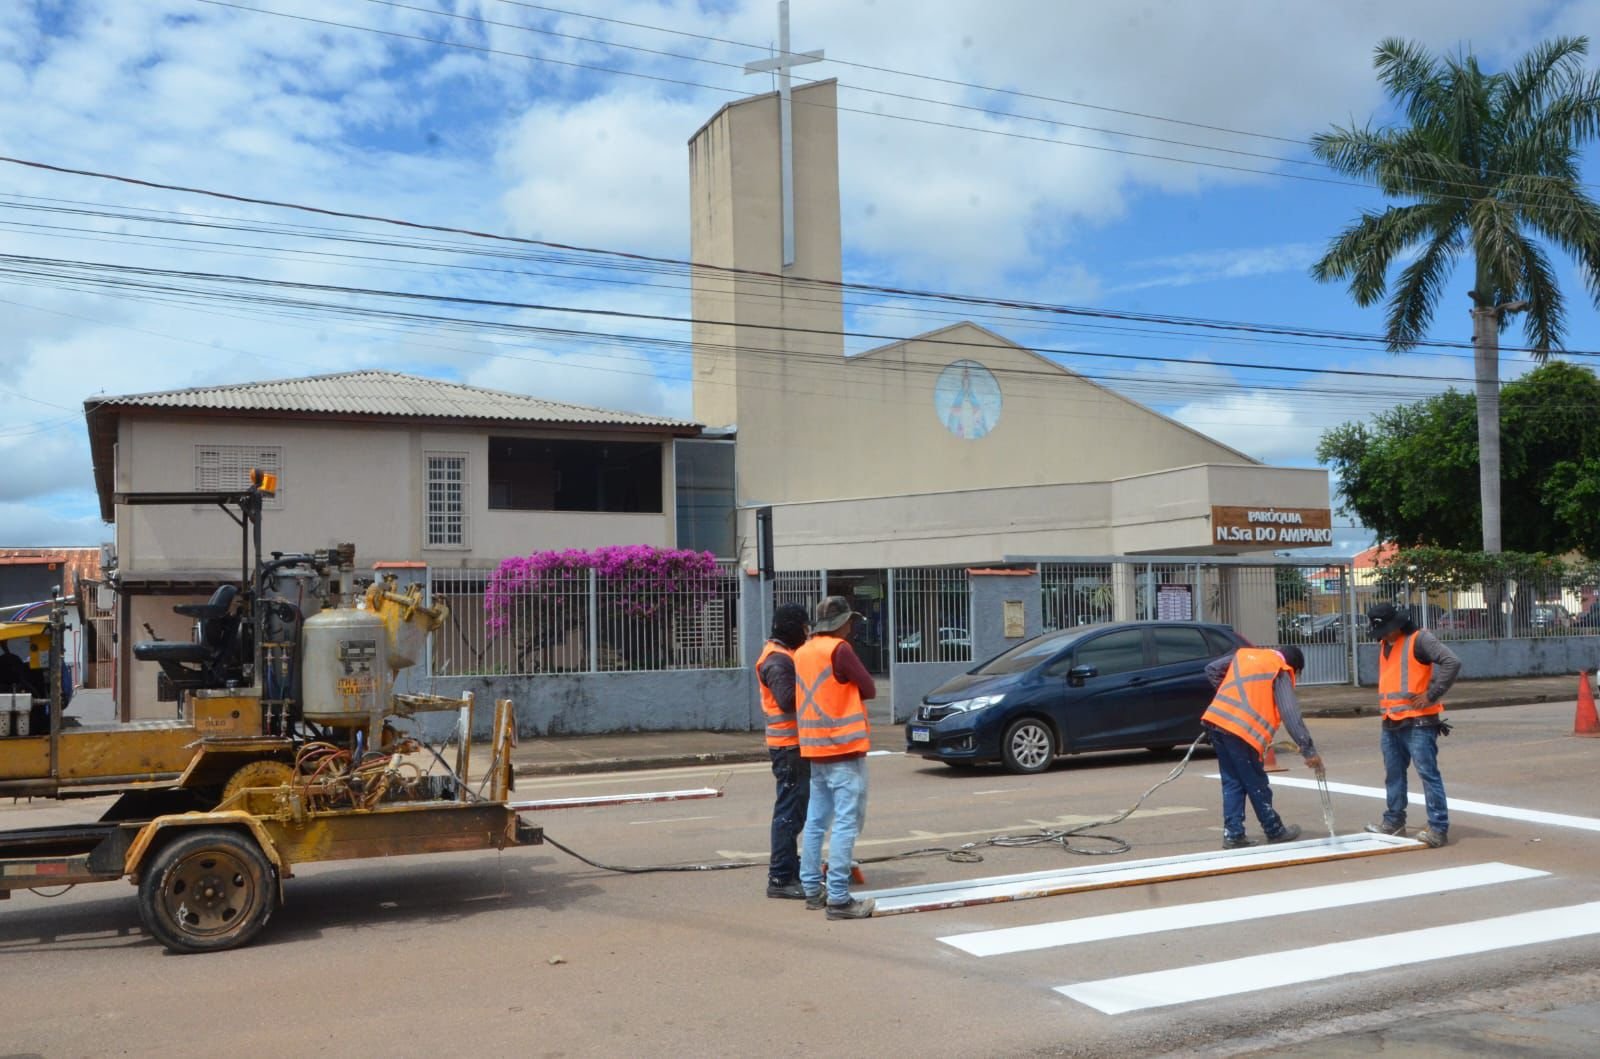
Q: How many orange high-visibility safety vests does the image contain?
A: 4